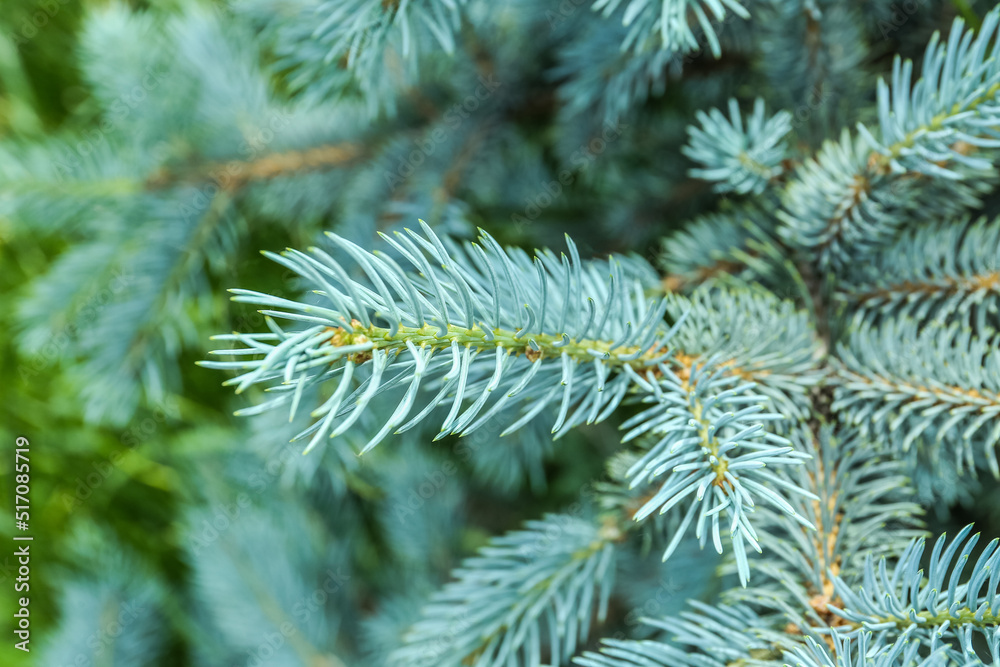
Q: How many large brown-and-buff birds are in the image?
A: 0